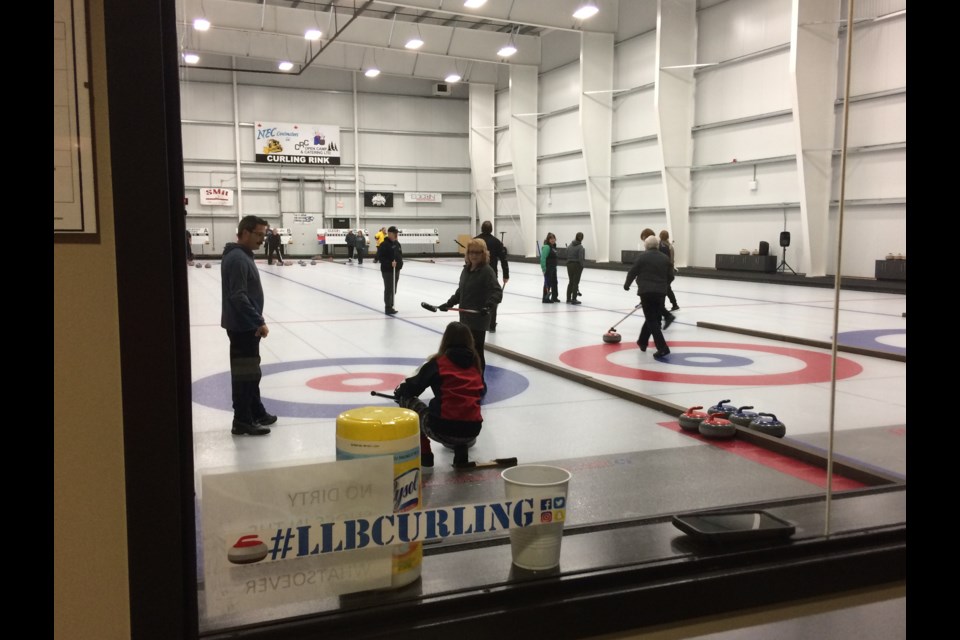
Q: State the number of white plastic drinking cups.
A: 1